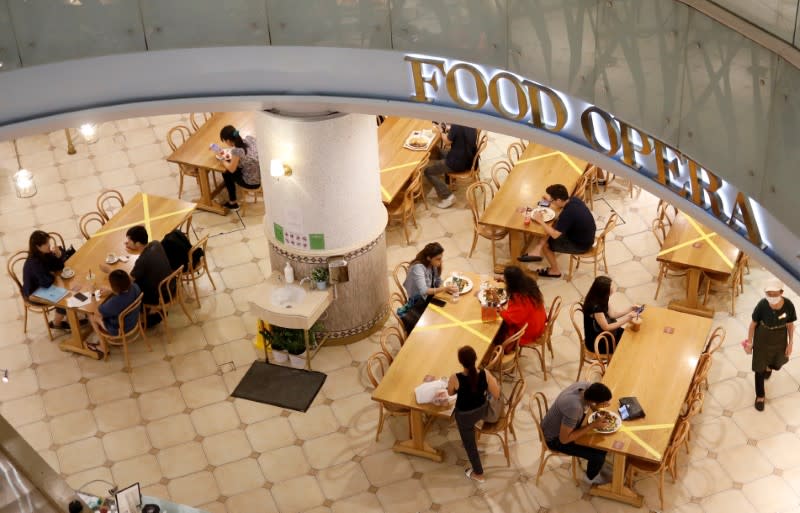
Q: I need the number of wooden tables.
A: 7